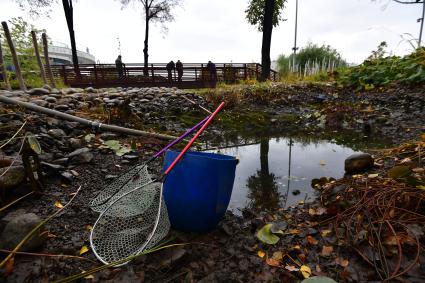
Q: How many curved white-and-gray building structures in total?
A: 1